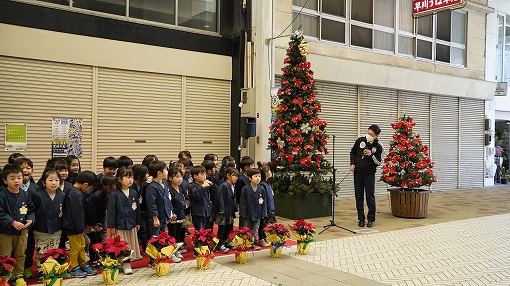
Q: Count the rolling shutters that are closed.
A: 8